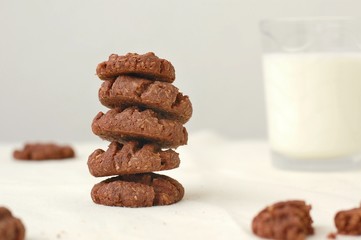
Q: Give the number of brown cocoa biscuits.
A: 9